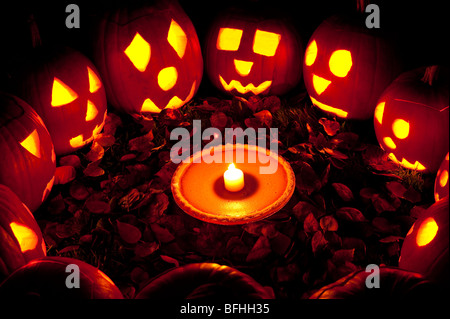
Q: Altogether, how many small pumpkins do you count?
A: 12